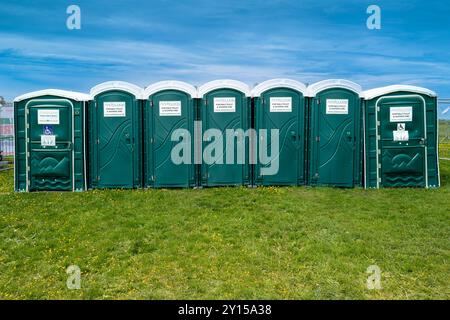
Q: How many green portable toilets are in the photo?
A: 7